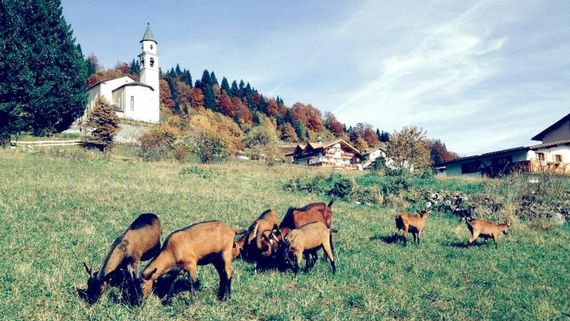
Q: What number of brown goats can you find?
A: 7